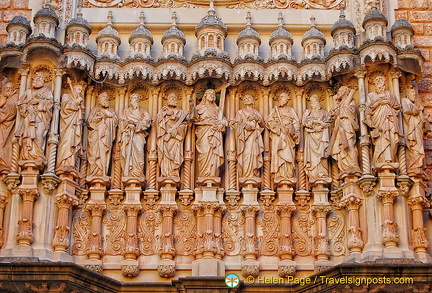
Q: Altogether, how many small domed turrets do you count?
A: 13